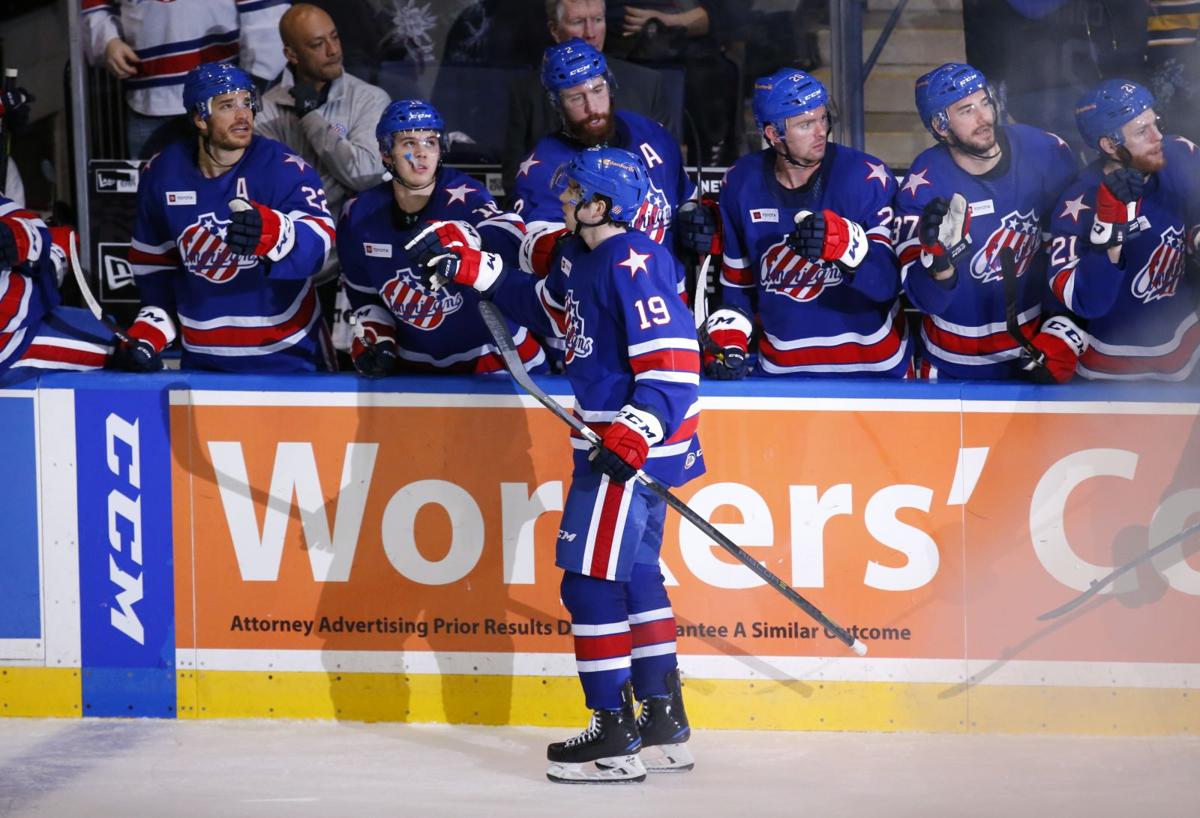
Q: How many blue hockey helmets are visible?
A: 7